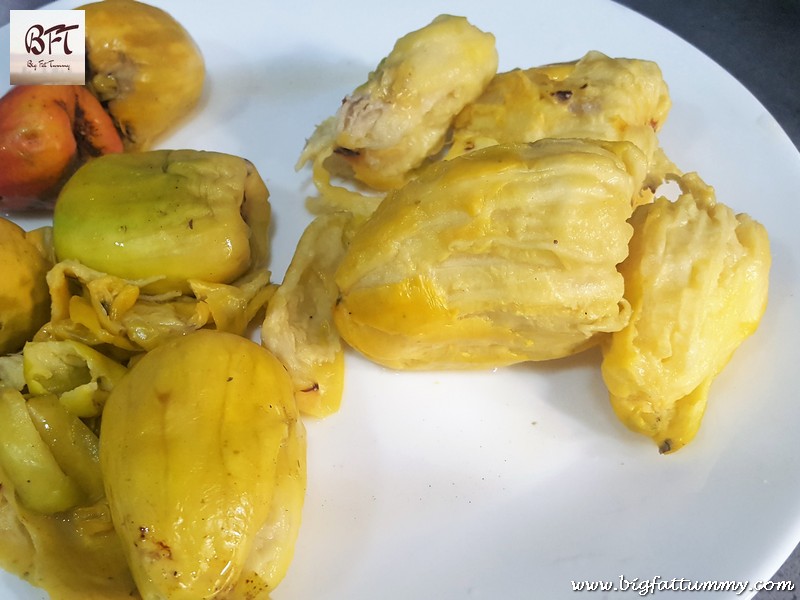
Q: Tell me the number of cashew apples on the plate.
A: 9